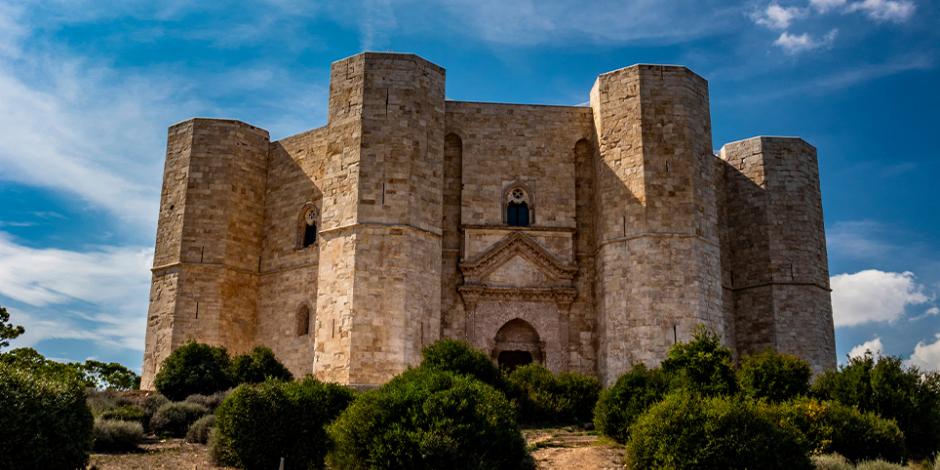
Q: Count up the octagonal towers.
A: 4